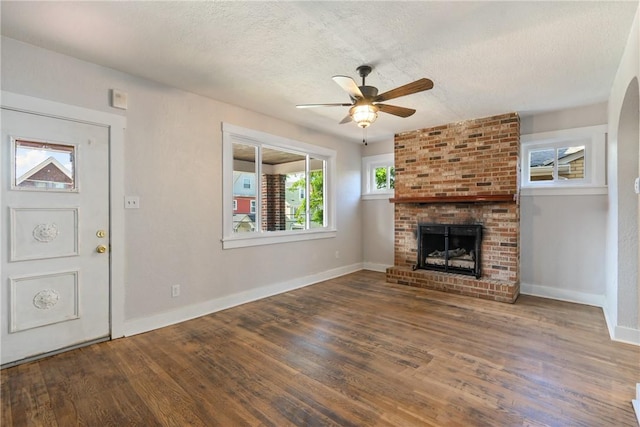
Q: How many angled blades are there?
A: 5